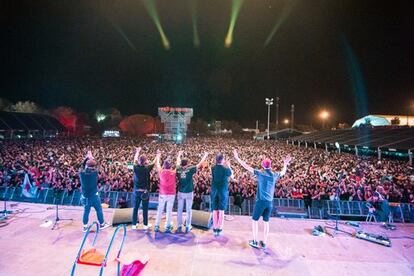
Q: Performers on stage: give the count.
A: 6